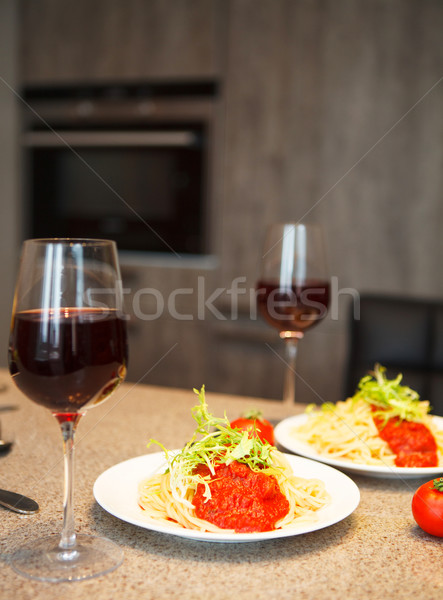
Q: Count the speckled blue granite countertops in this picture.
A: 0